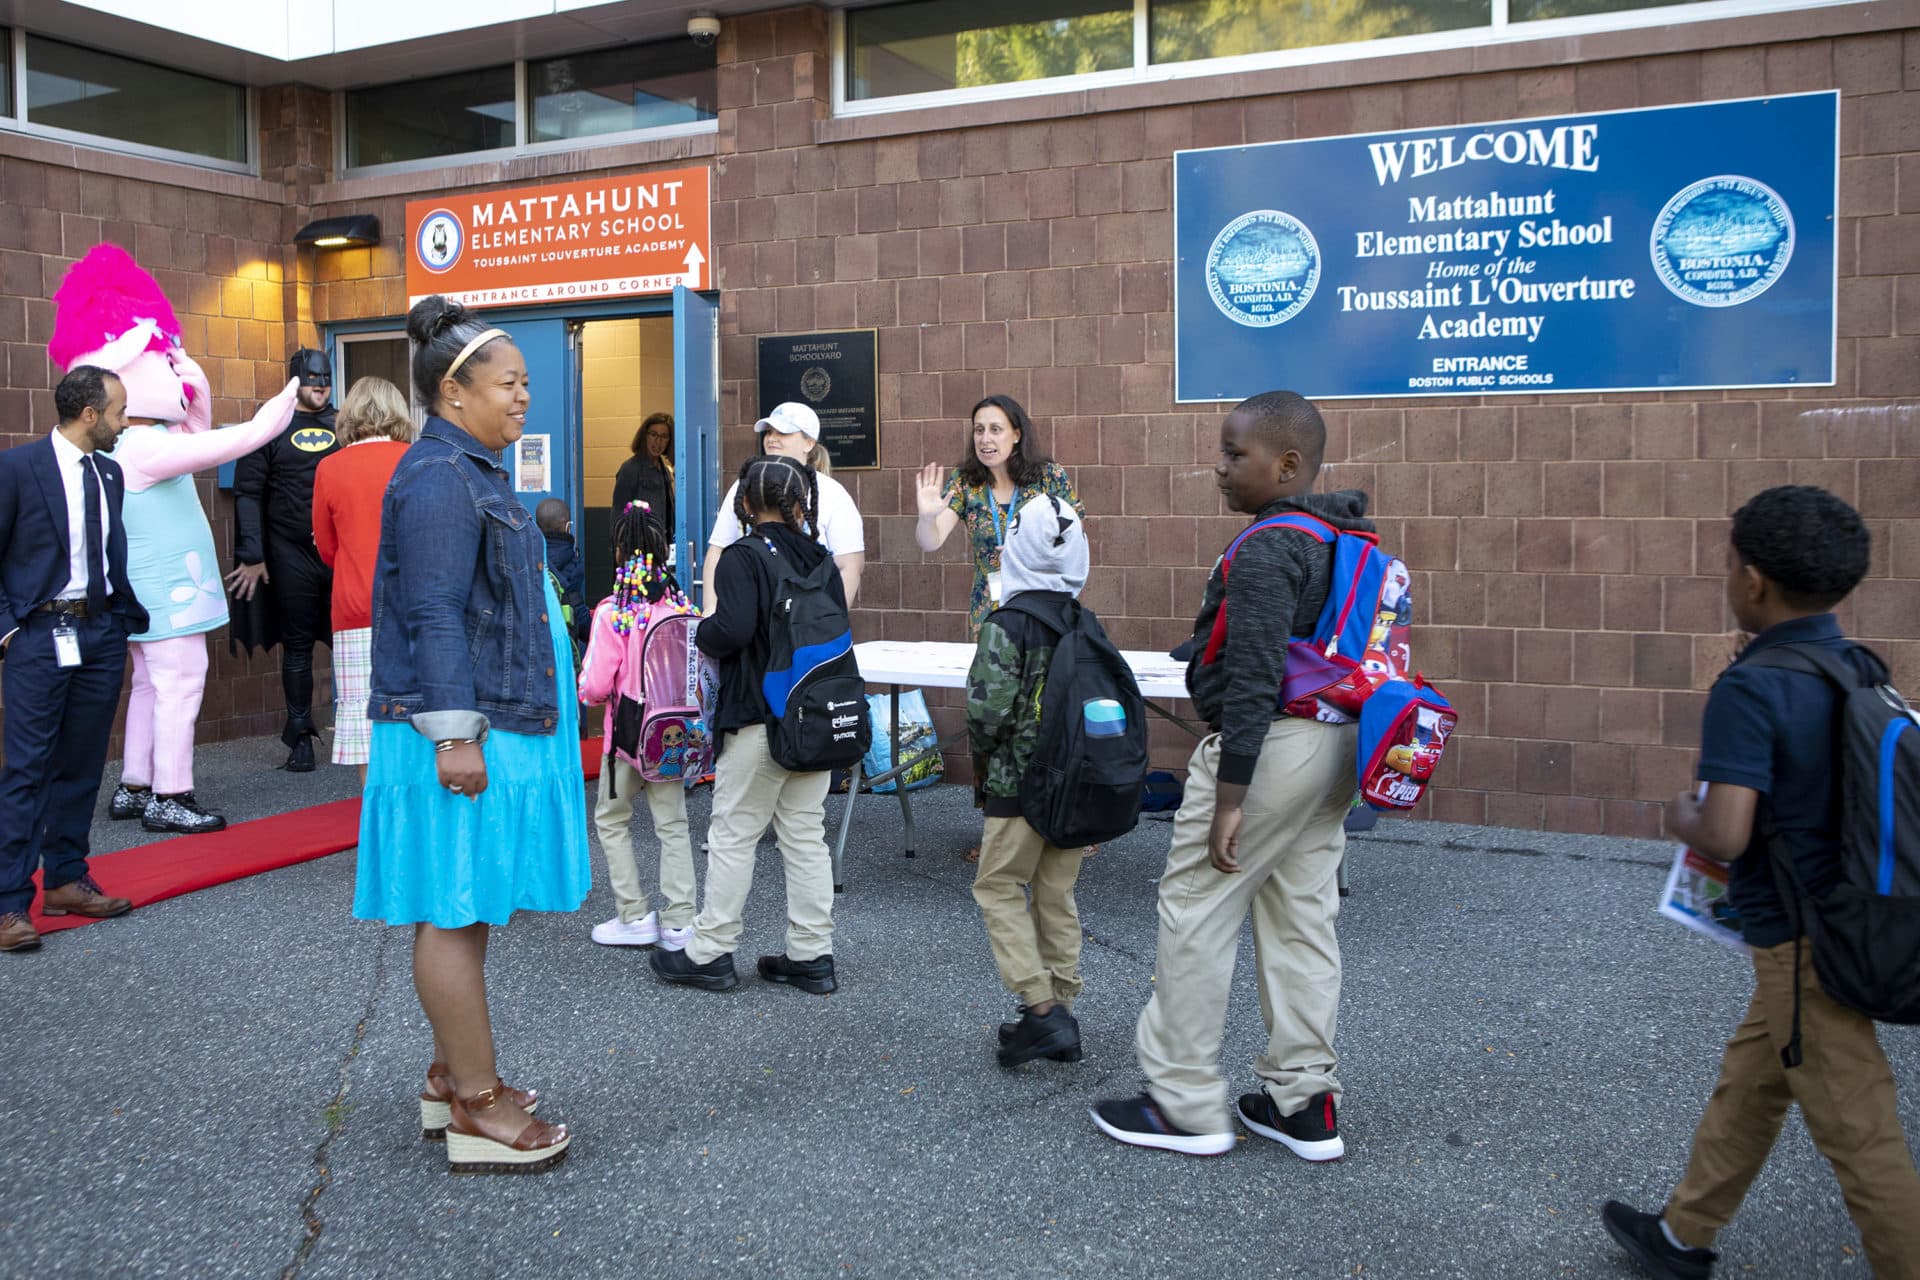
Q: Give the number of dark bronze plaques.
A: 1